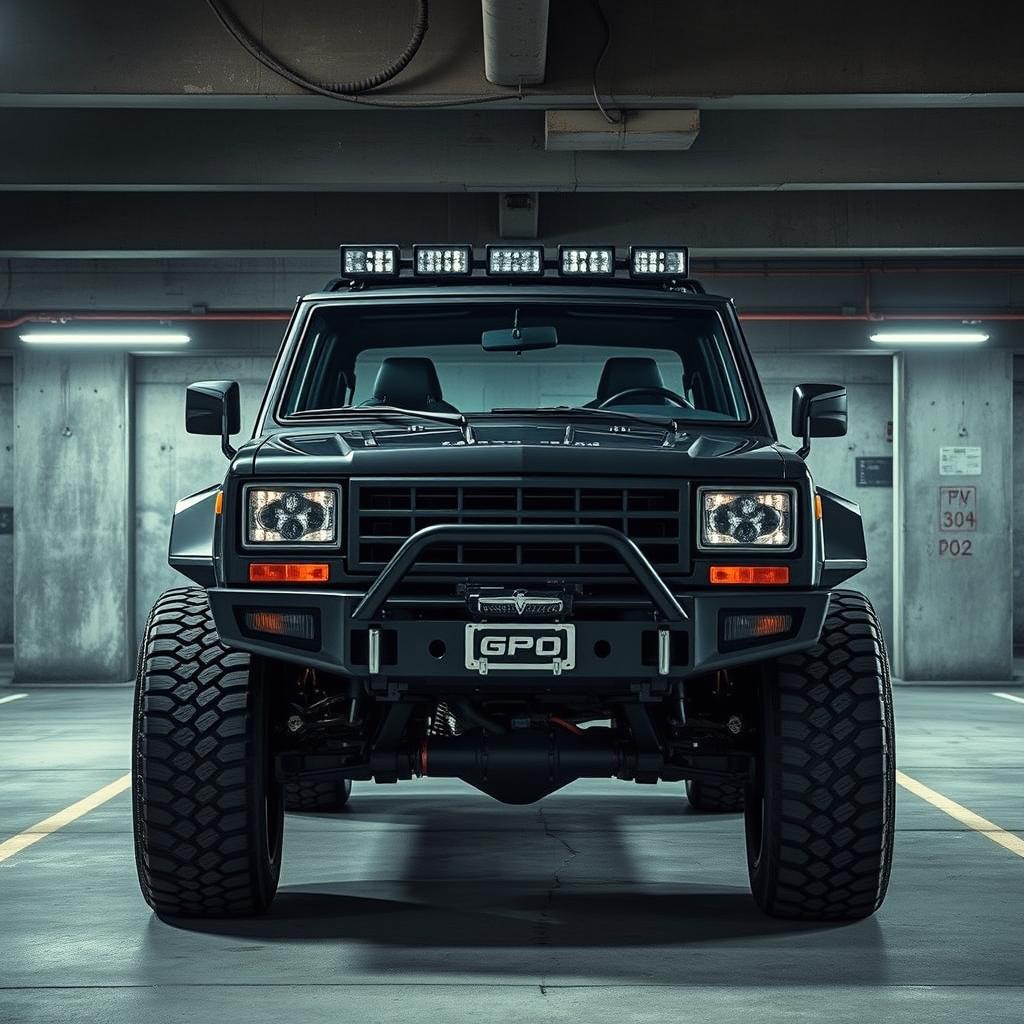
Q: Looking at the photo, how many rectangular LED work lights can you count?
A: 5